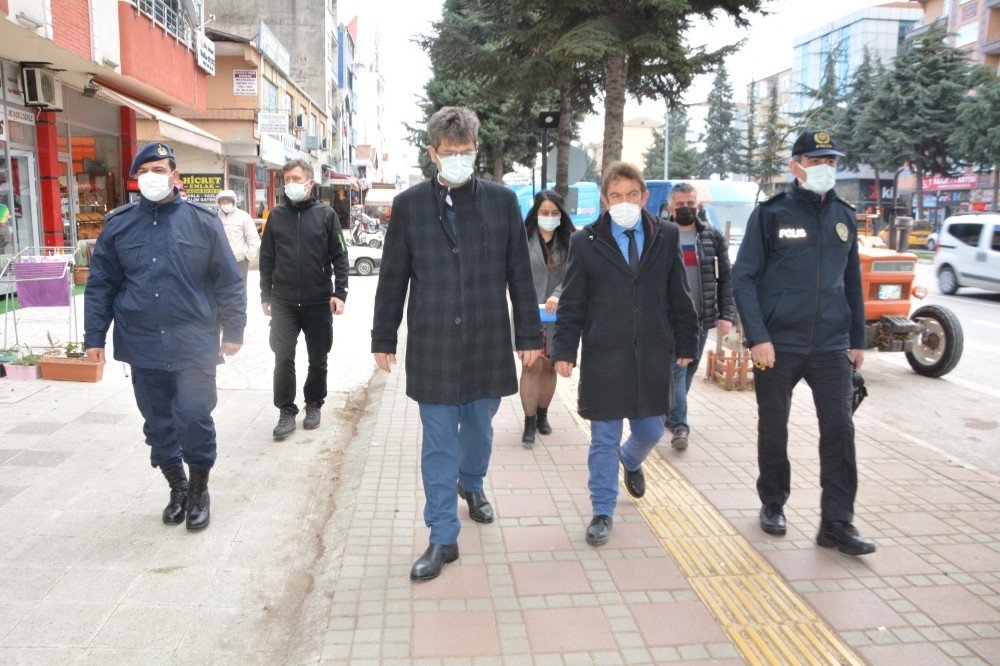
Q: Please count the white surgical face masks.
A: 7